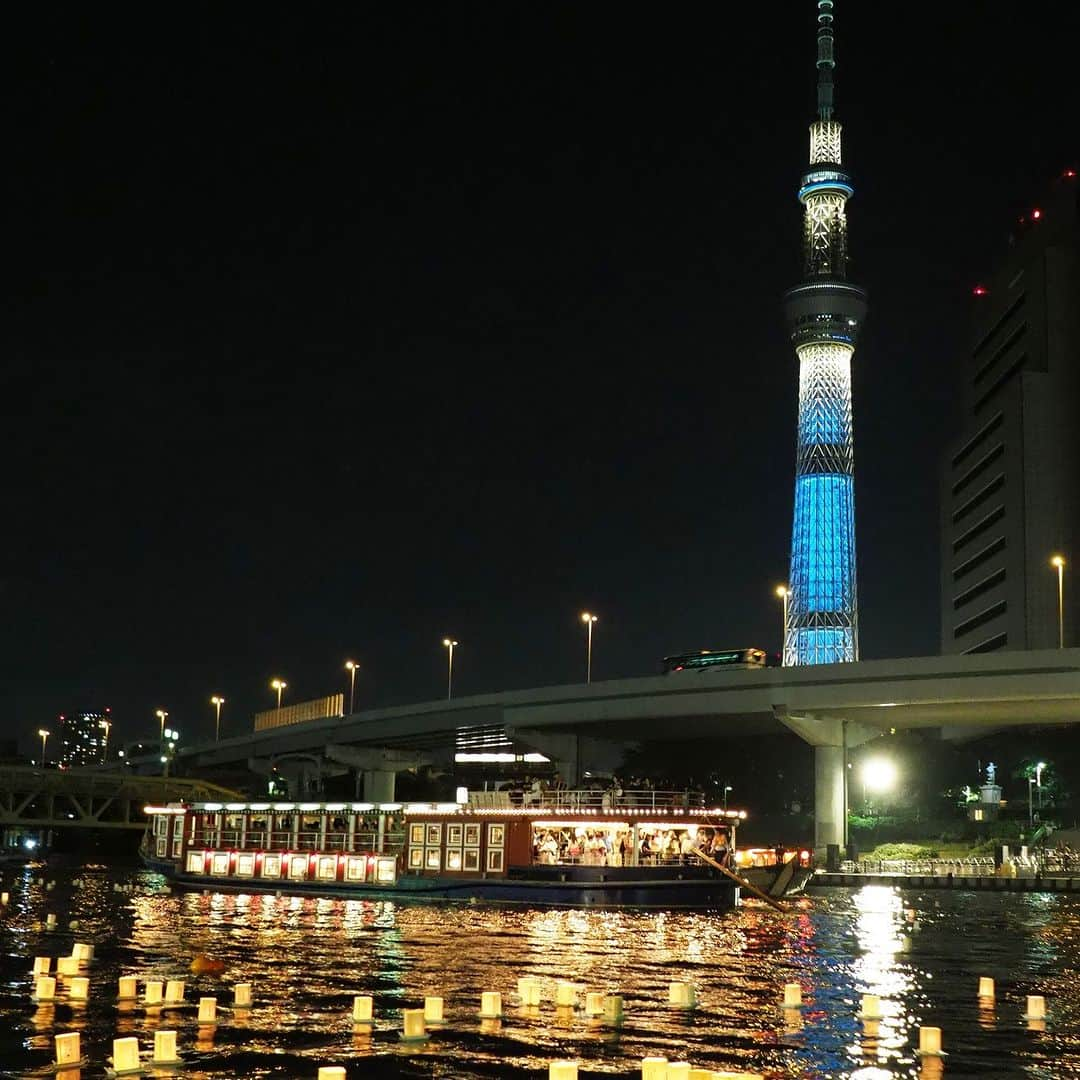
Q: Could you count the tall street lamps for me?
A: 10